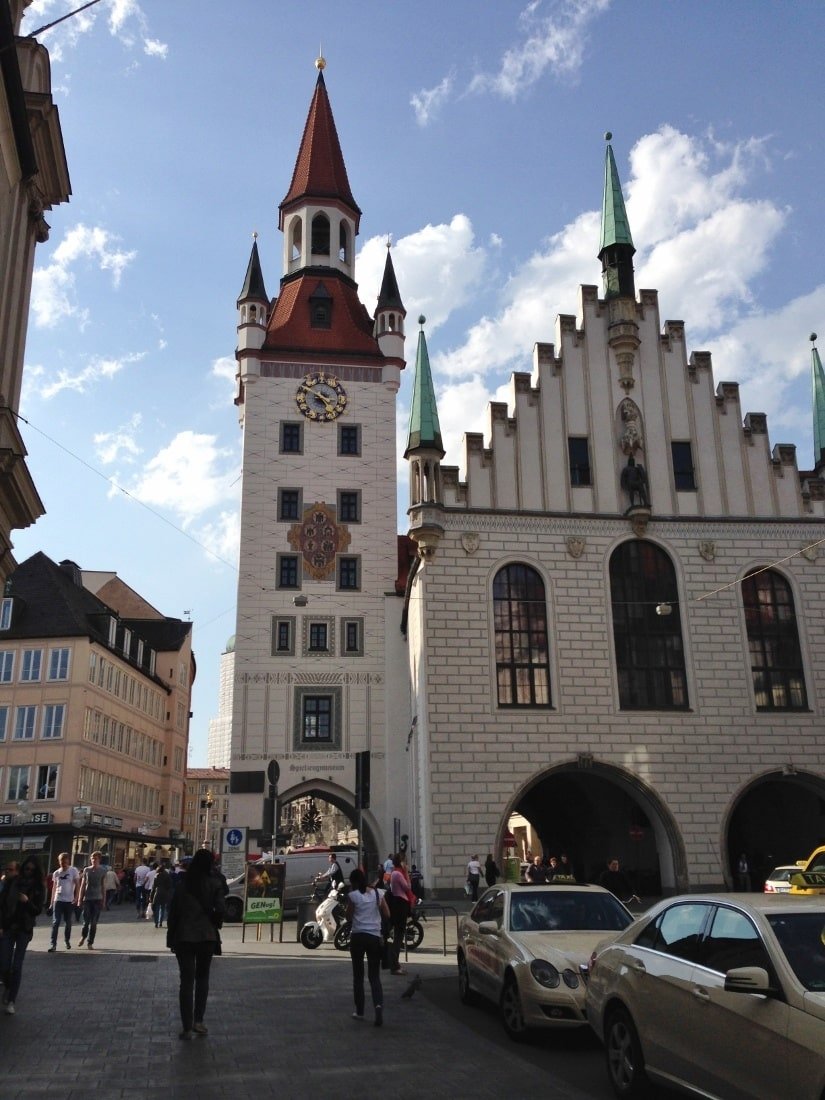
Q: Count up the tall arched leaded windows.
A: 3